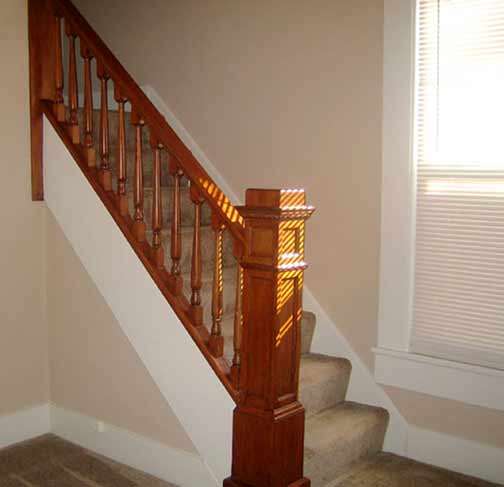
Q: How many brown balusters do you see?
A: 11